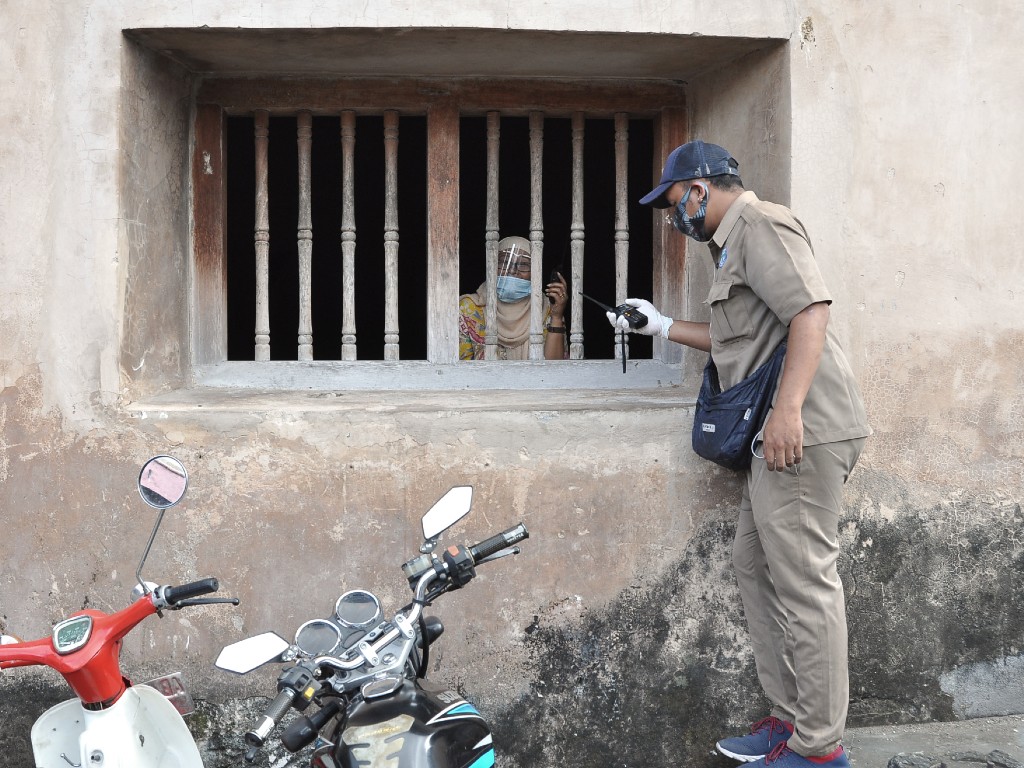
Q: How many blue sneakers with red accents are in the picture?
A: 2